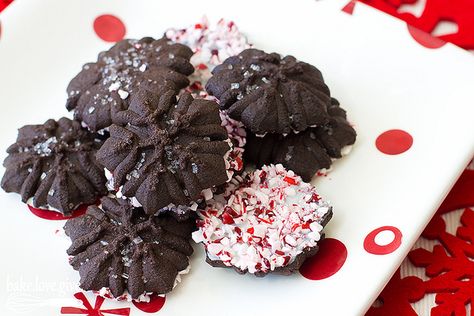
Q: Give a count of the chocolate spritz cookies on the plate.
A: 8